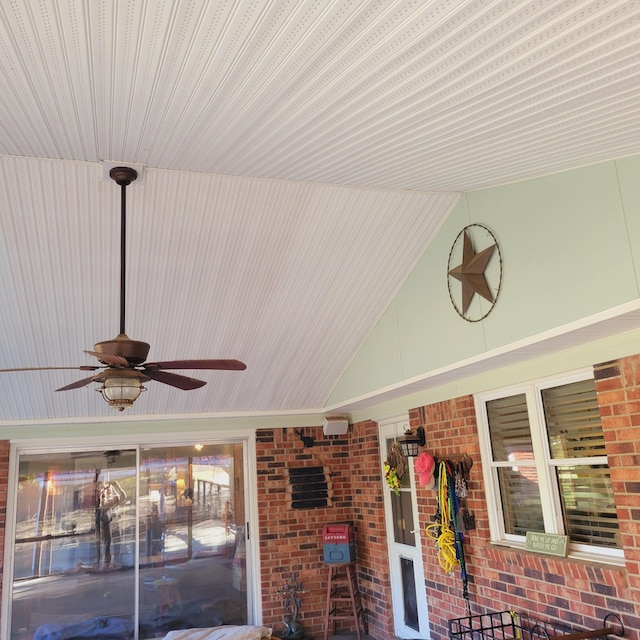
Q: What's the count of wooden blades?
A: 5